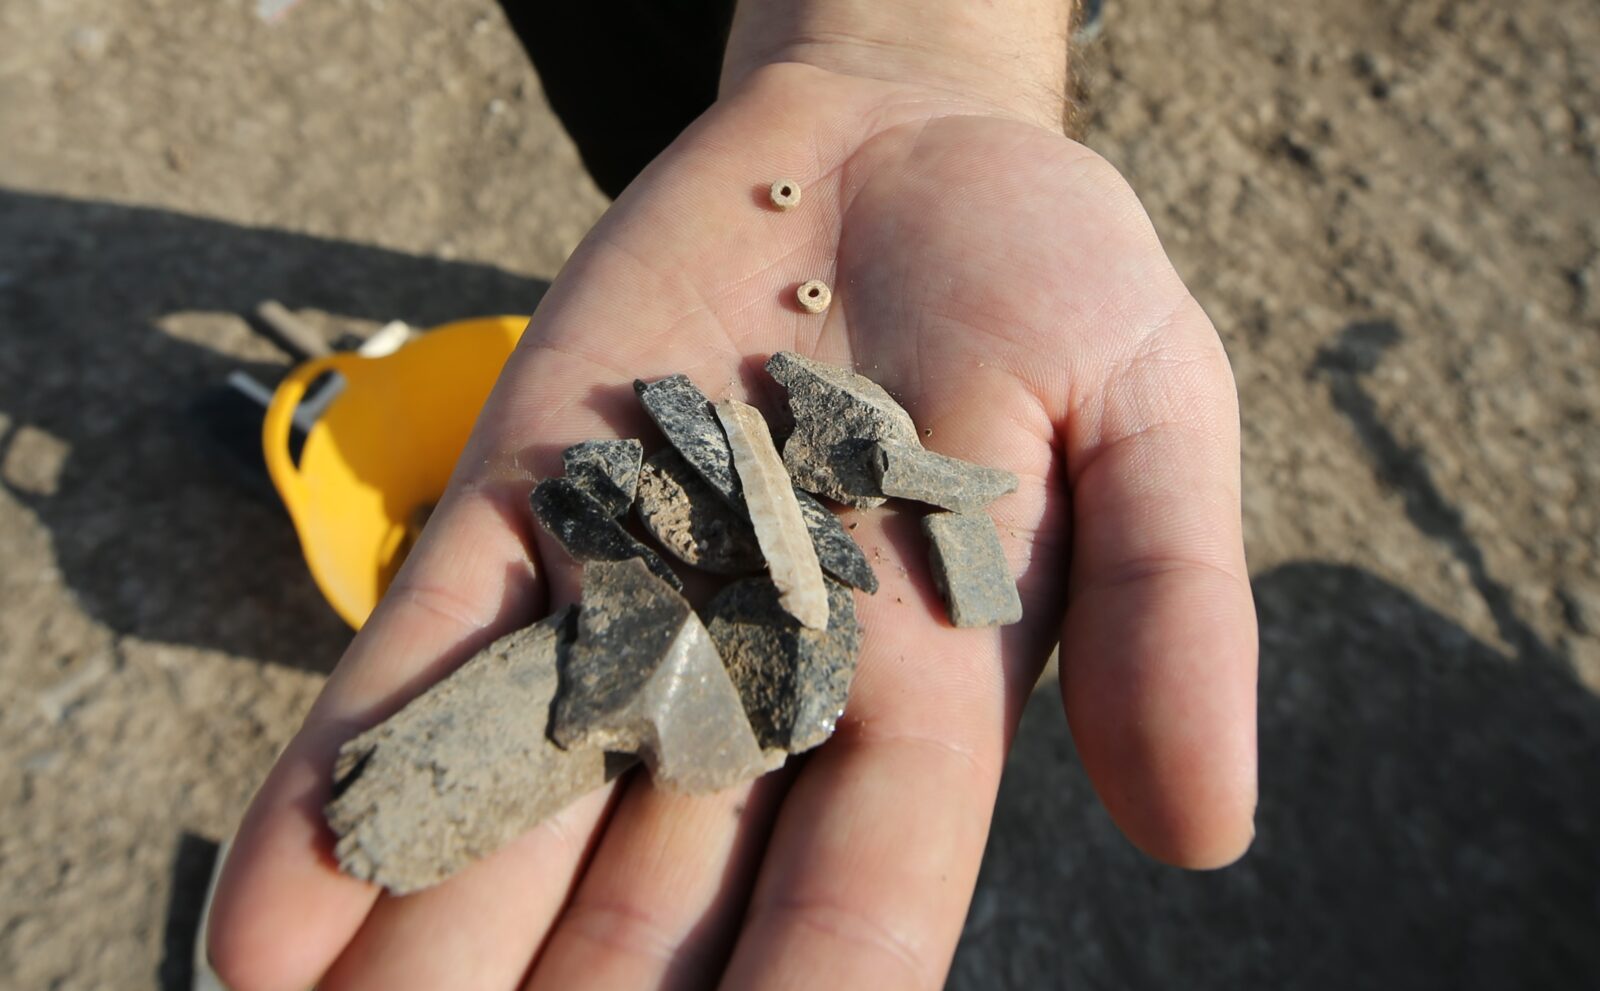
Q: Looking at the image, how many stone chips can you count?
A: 11